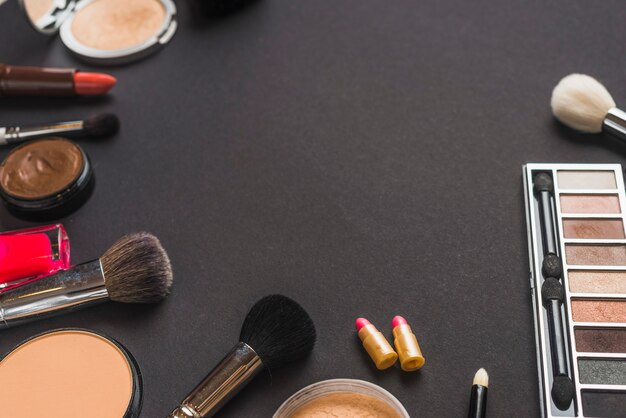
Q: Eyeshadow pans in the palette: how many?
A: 9